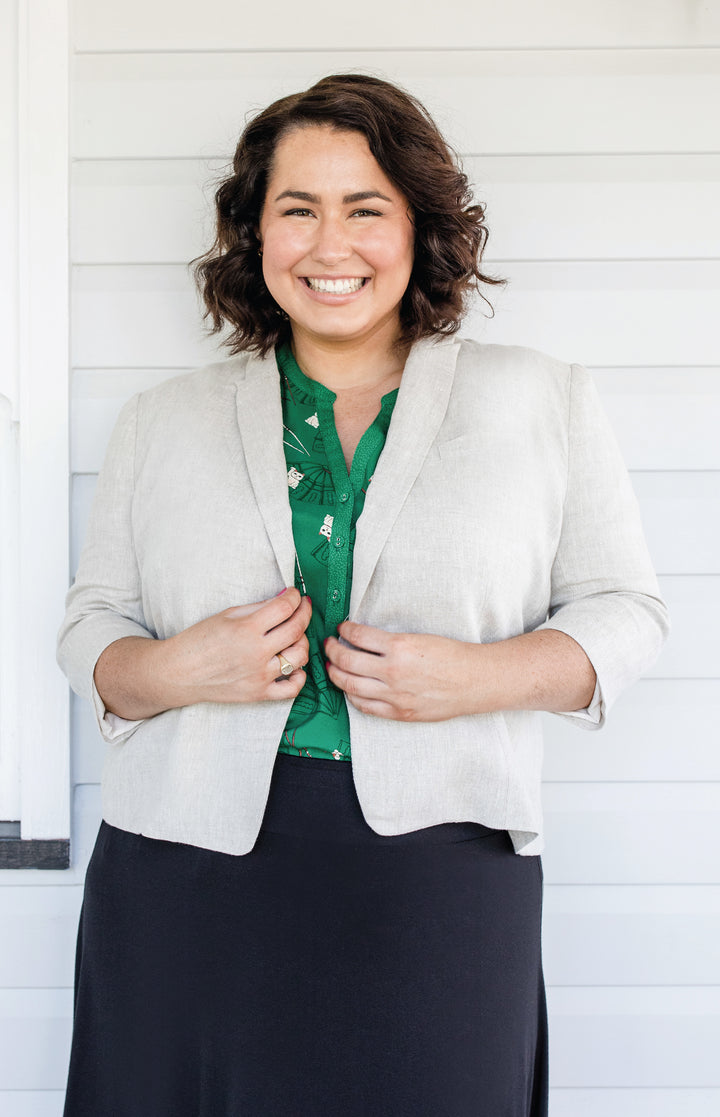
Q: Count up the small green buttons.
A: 3